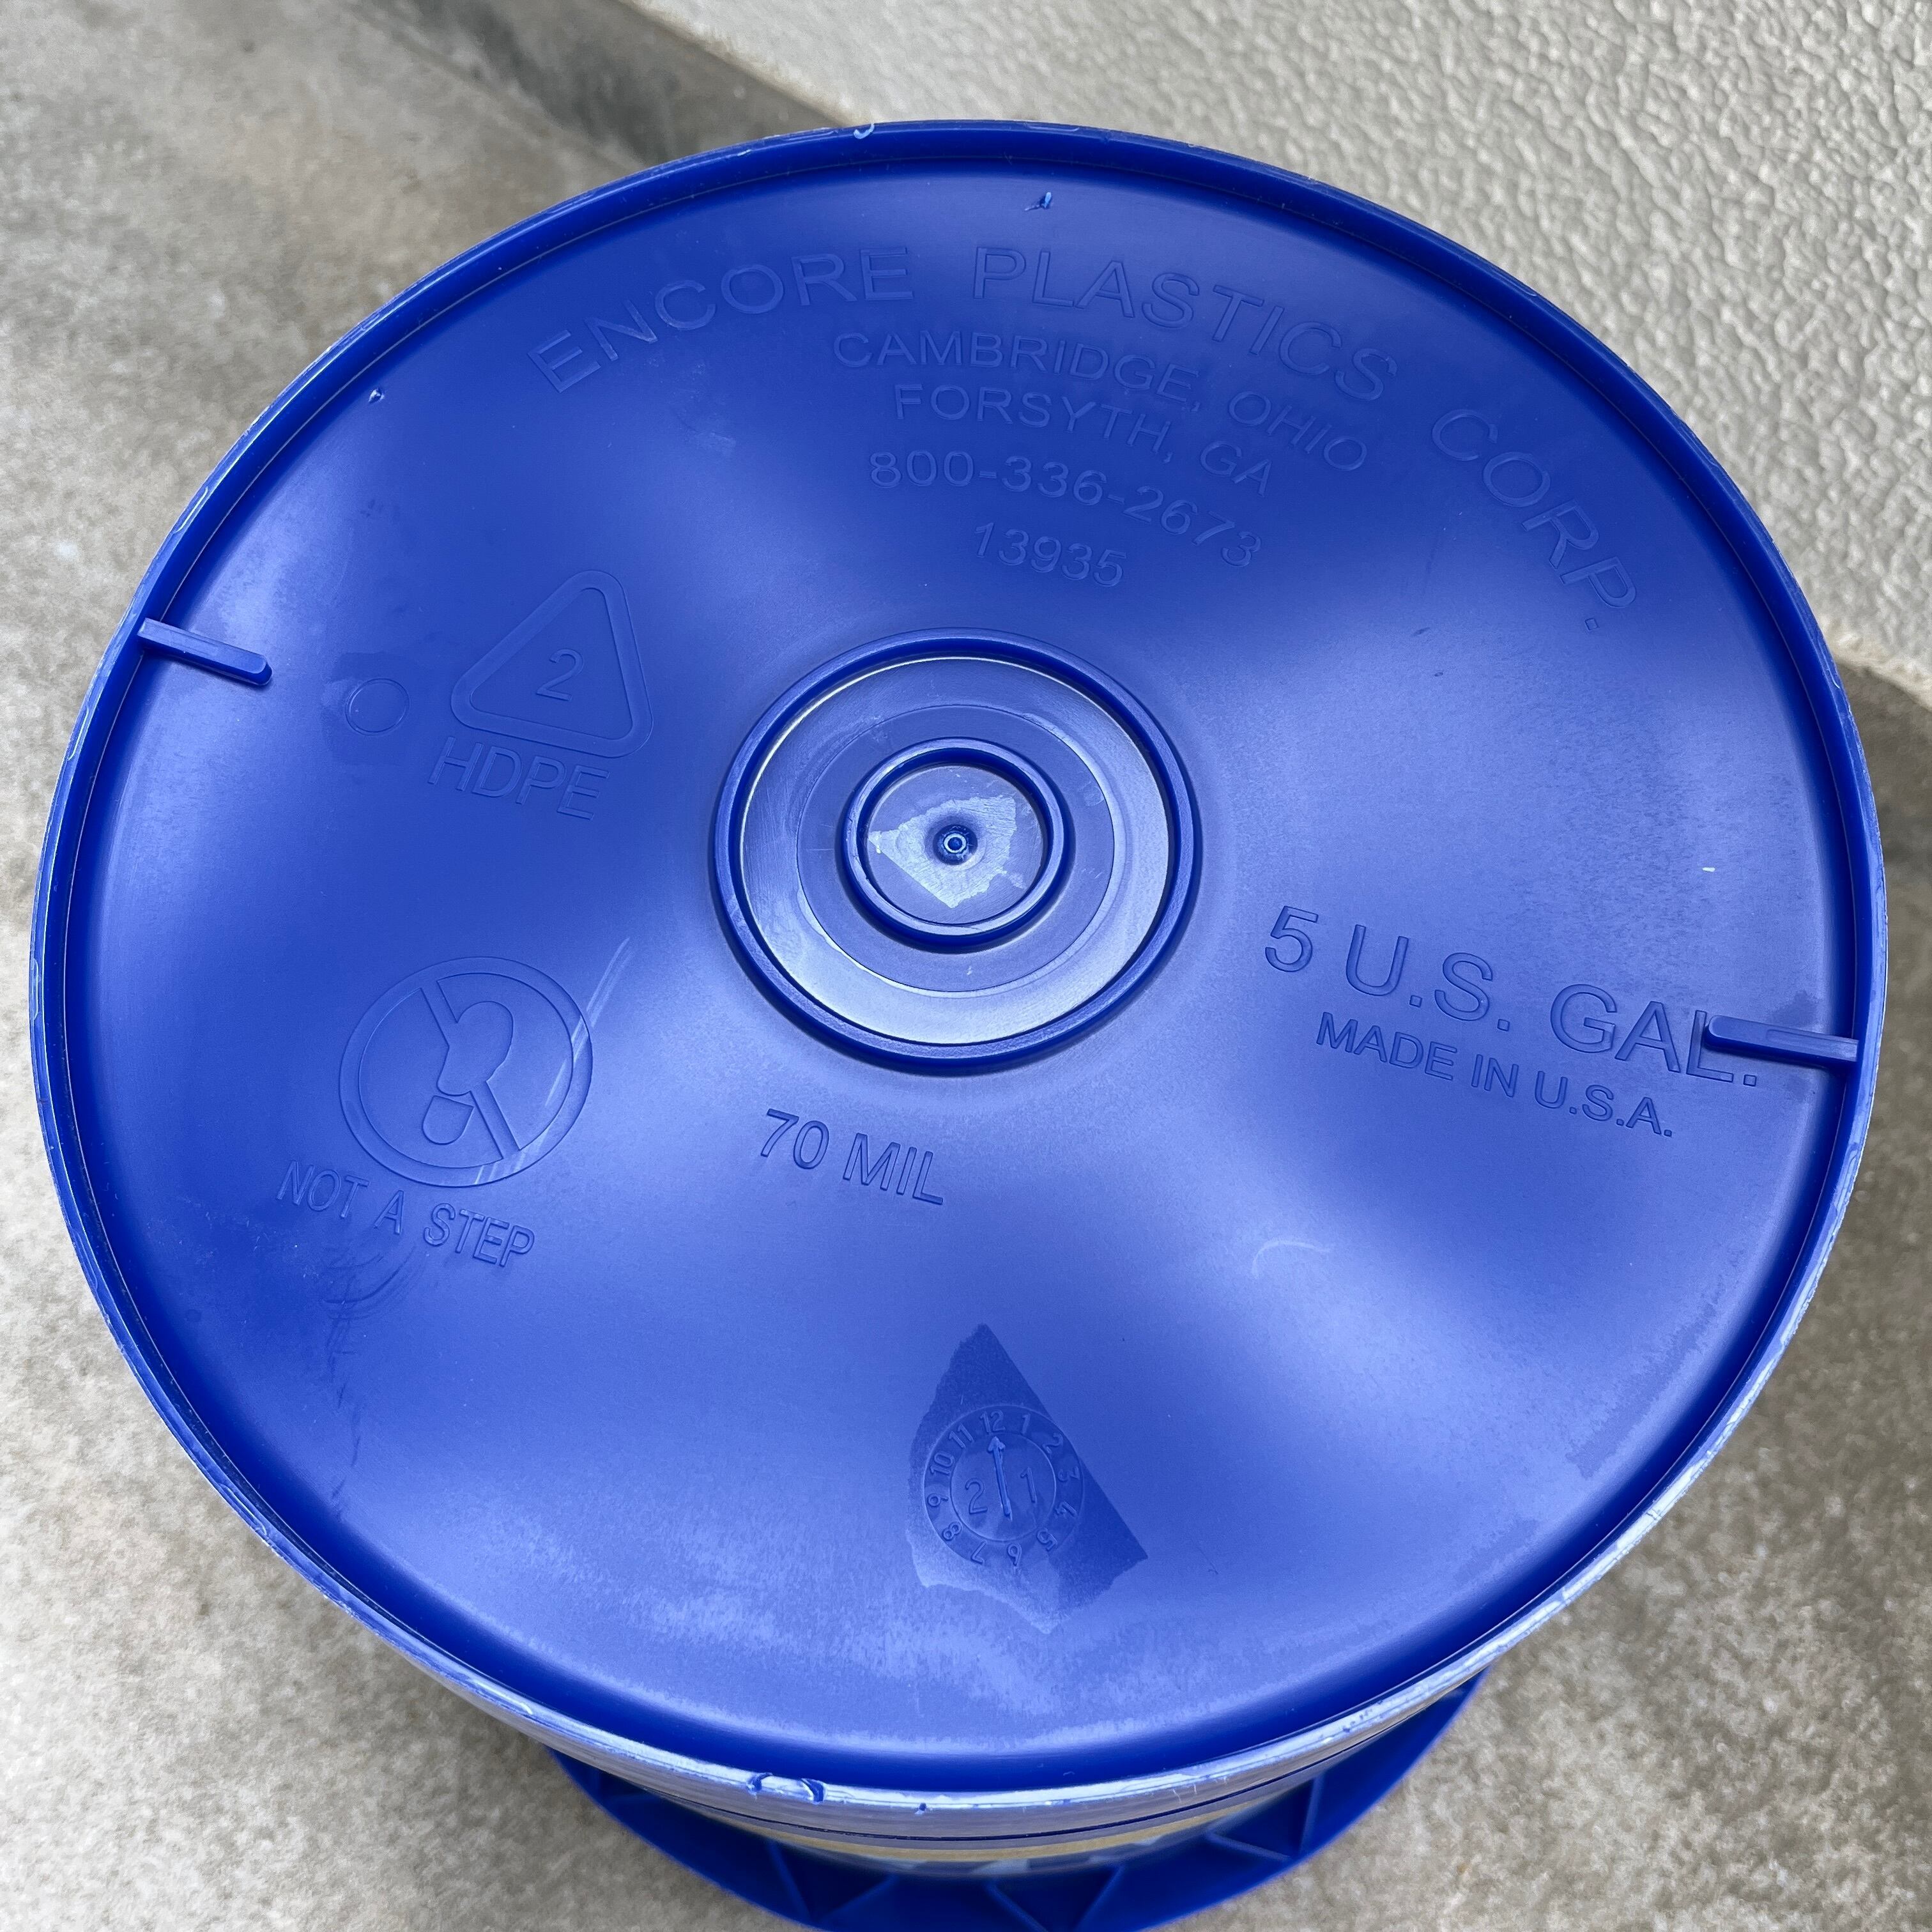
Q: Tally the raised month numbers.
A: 12